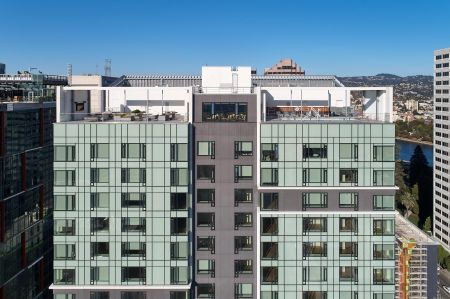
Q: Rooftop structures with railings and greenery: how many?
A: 2